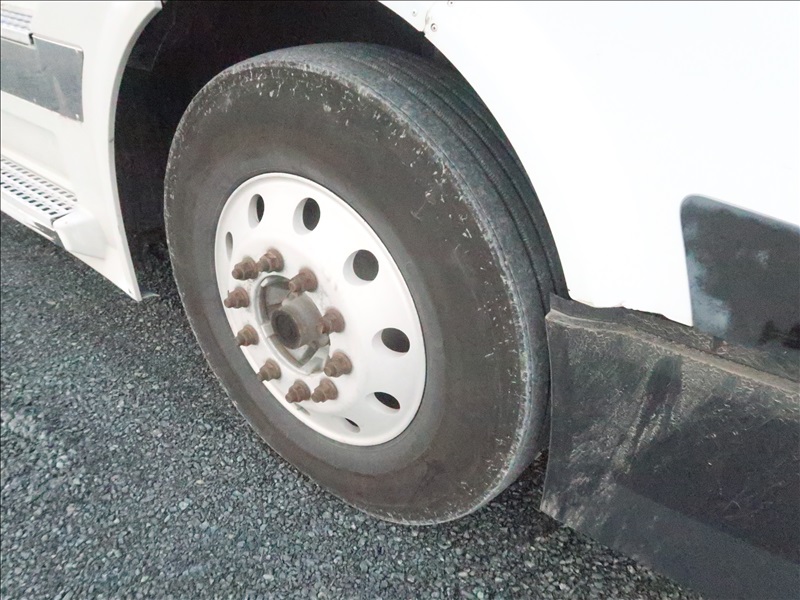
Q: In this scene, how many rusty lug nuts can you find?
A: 10